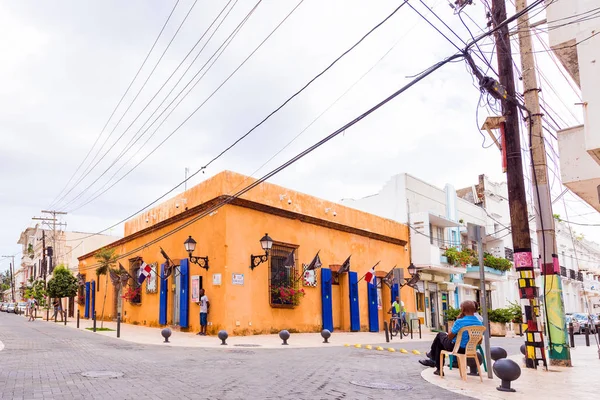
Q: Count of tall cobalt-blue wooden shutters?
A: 8